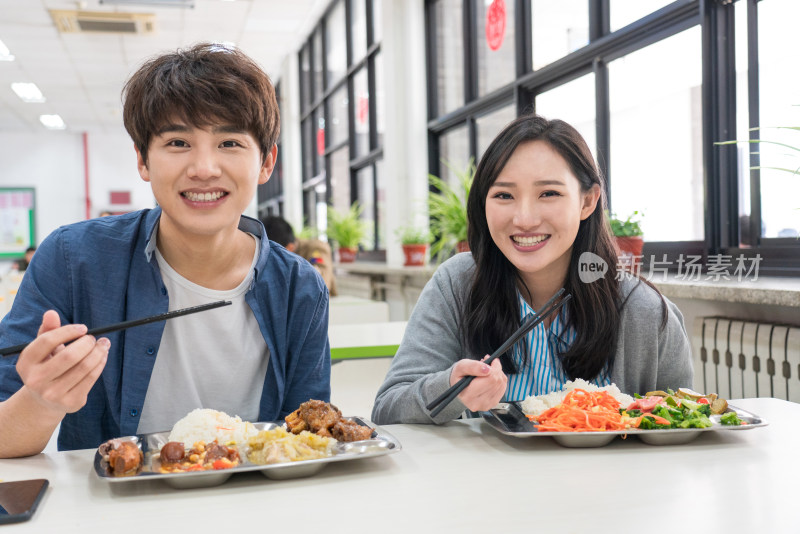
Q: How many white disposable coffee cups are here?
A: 0